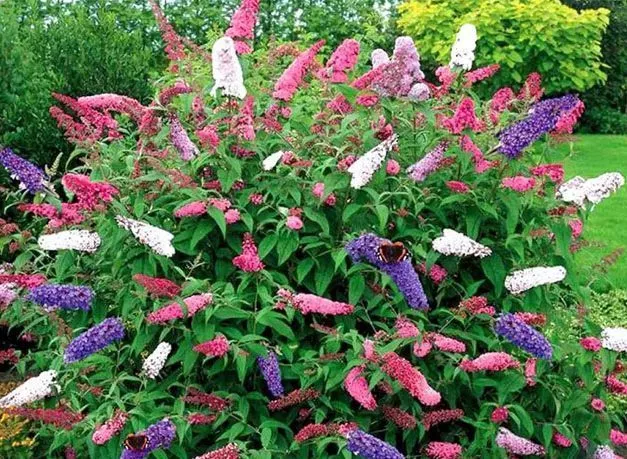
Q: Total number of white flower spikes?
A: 12